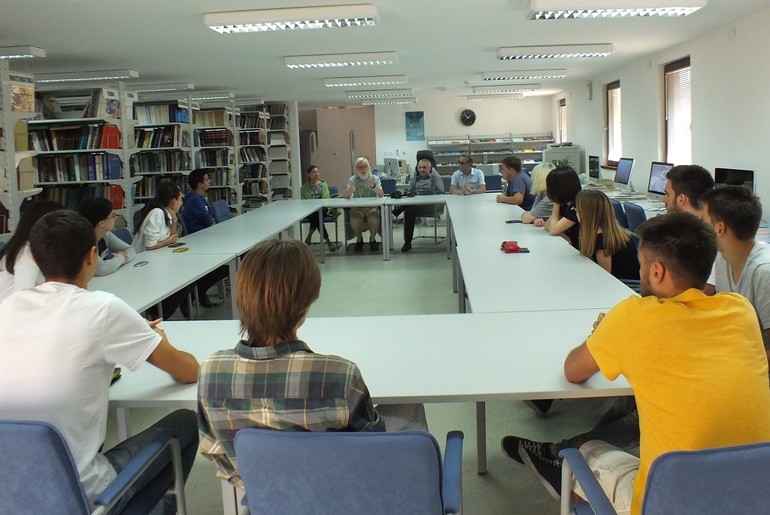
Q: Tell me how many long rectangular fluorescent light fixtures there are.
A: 15